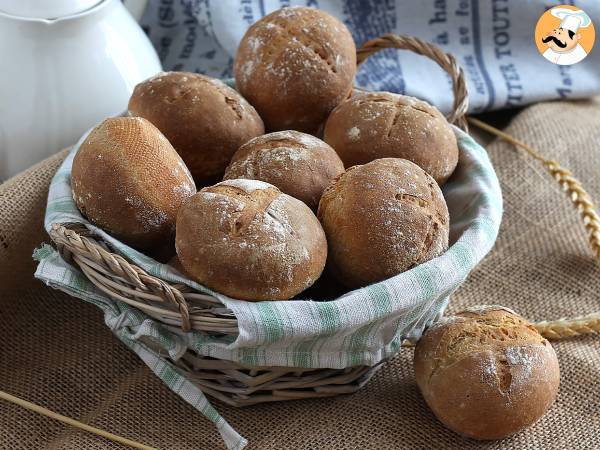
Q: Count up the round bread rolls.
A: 8